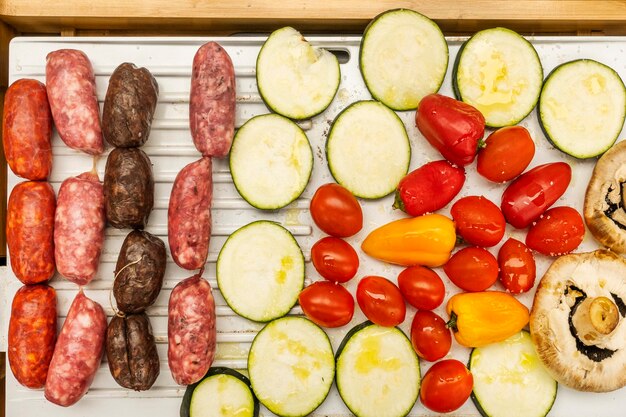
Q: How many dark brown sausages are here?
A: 4